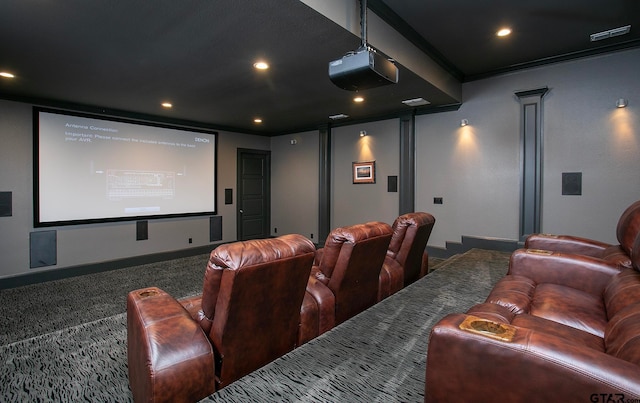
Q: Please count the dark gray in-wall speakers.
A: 7